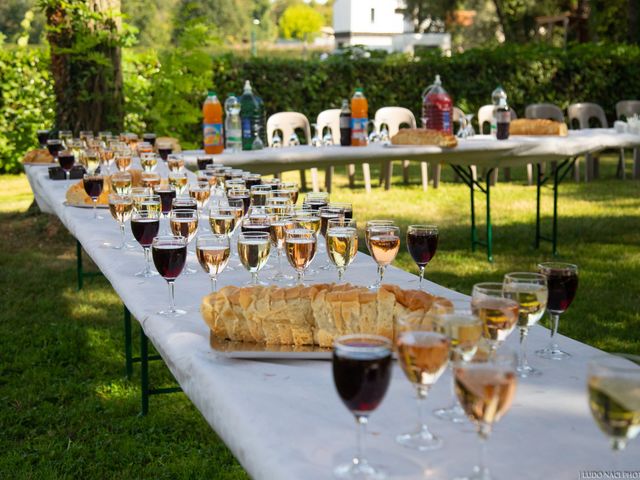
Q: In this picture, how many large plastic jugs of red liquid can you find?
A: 1